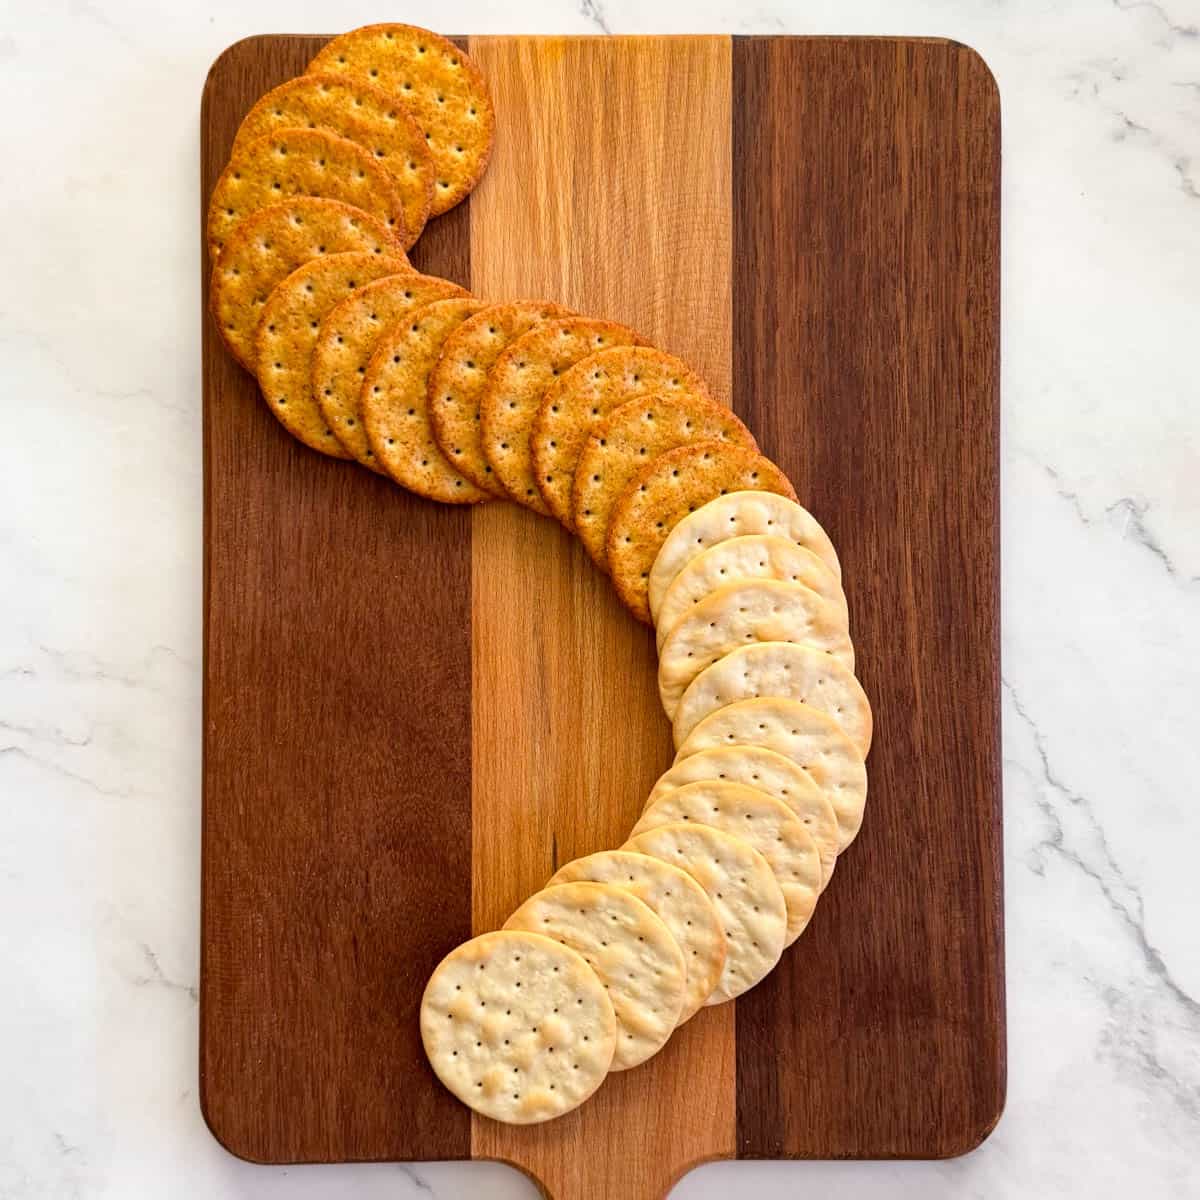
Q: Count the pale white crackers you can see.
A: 11